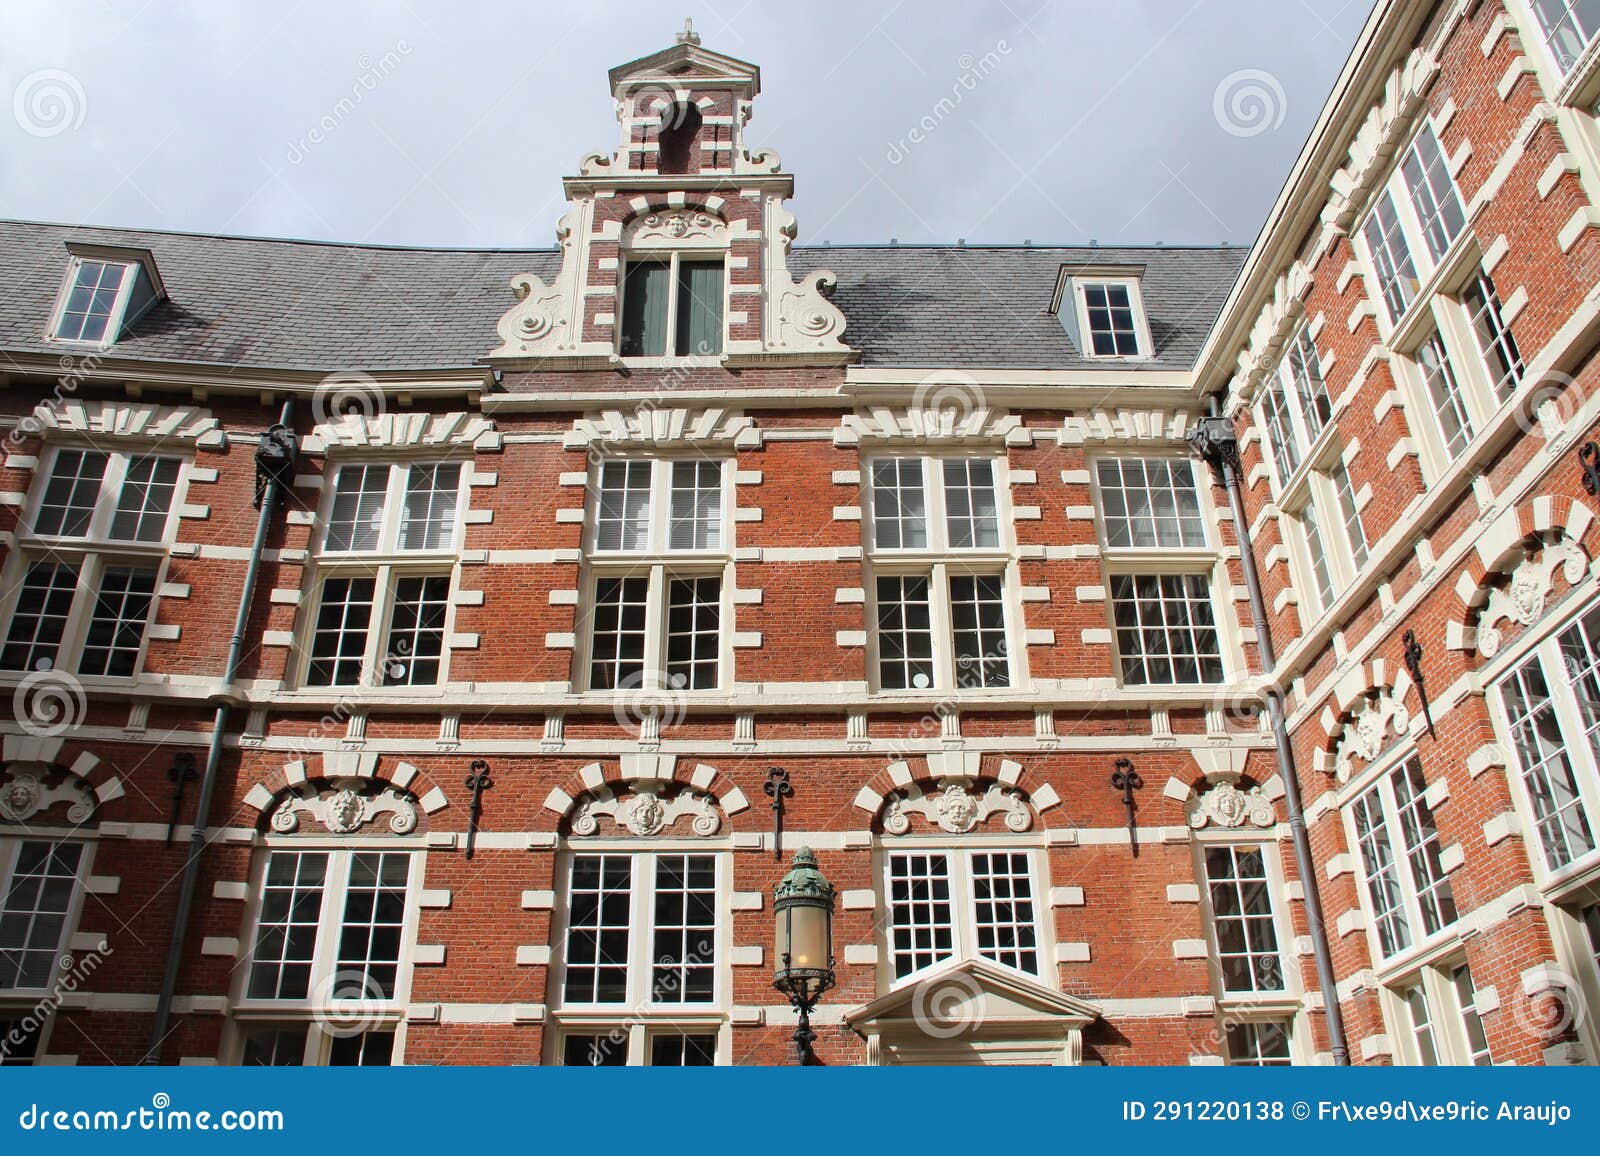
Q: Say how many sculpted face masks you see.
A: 8